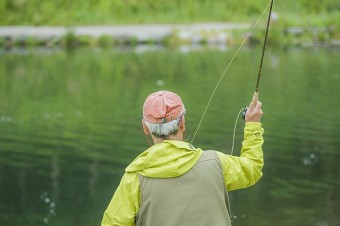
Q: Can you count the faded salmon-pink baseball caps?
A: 1